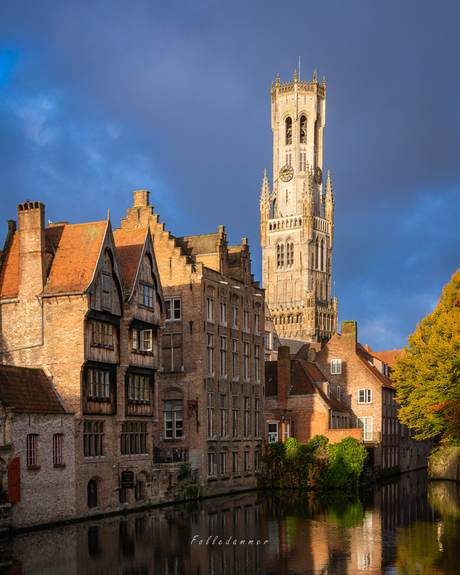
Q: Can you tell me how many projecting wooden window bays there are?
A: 4